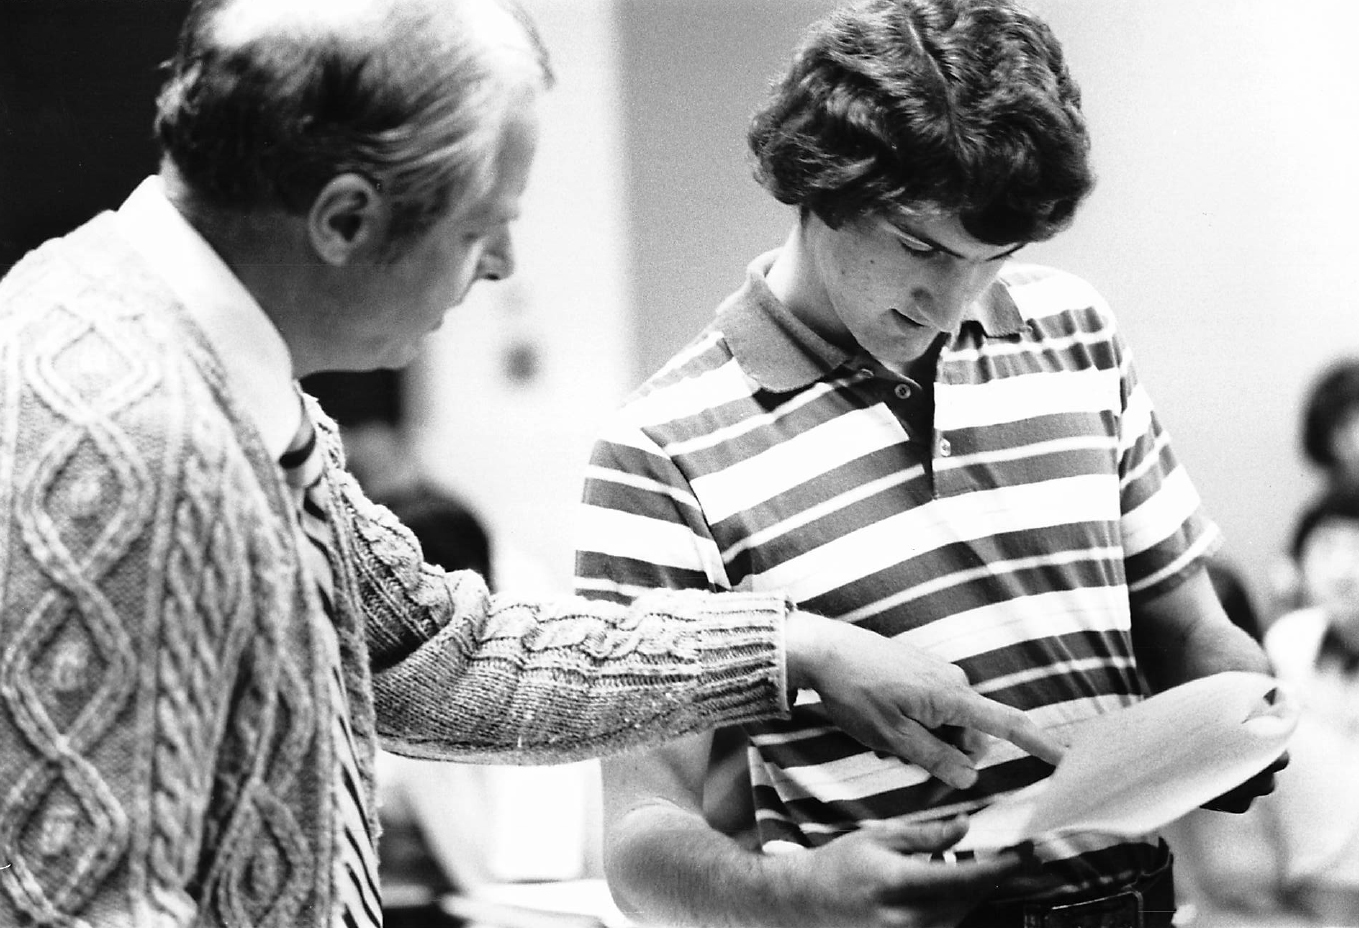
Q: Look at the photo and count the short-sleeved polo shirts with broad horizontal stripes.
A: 1